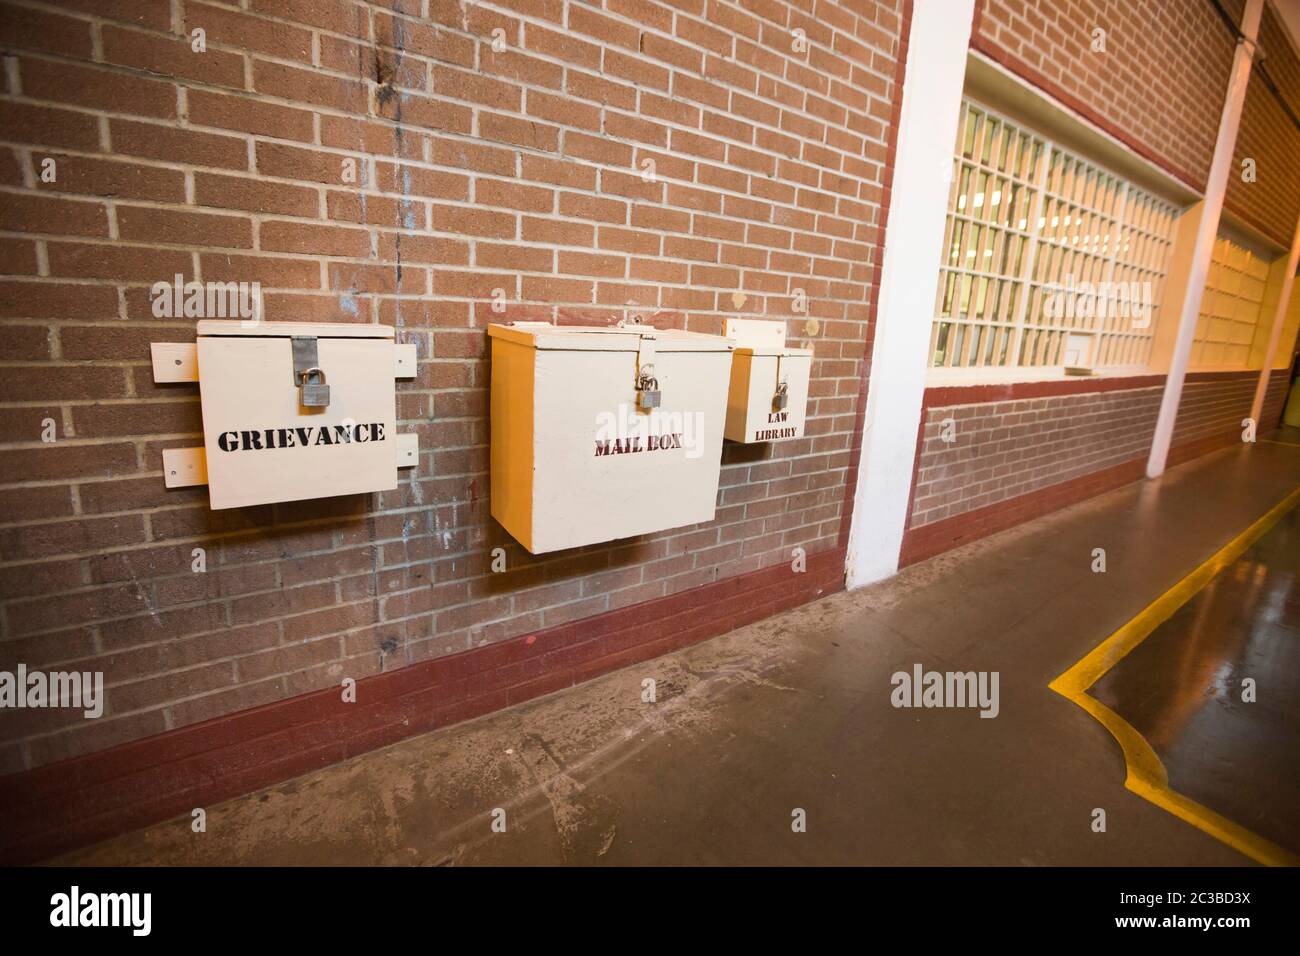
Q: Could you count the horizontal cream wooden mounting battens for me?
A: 2